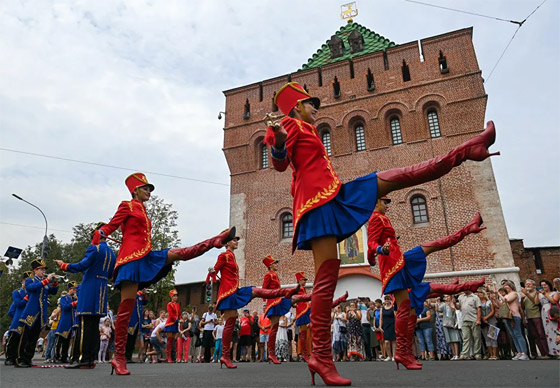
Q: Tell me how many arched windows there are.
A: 7